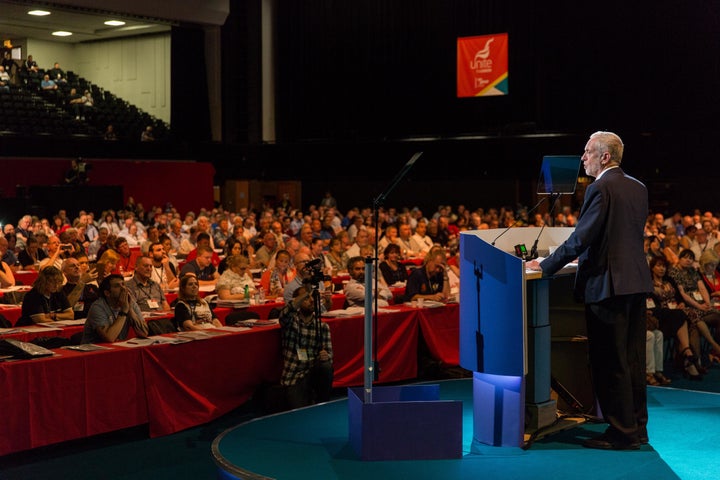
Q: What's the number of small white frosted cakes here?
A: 0